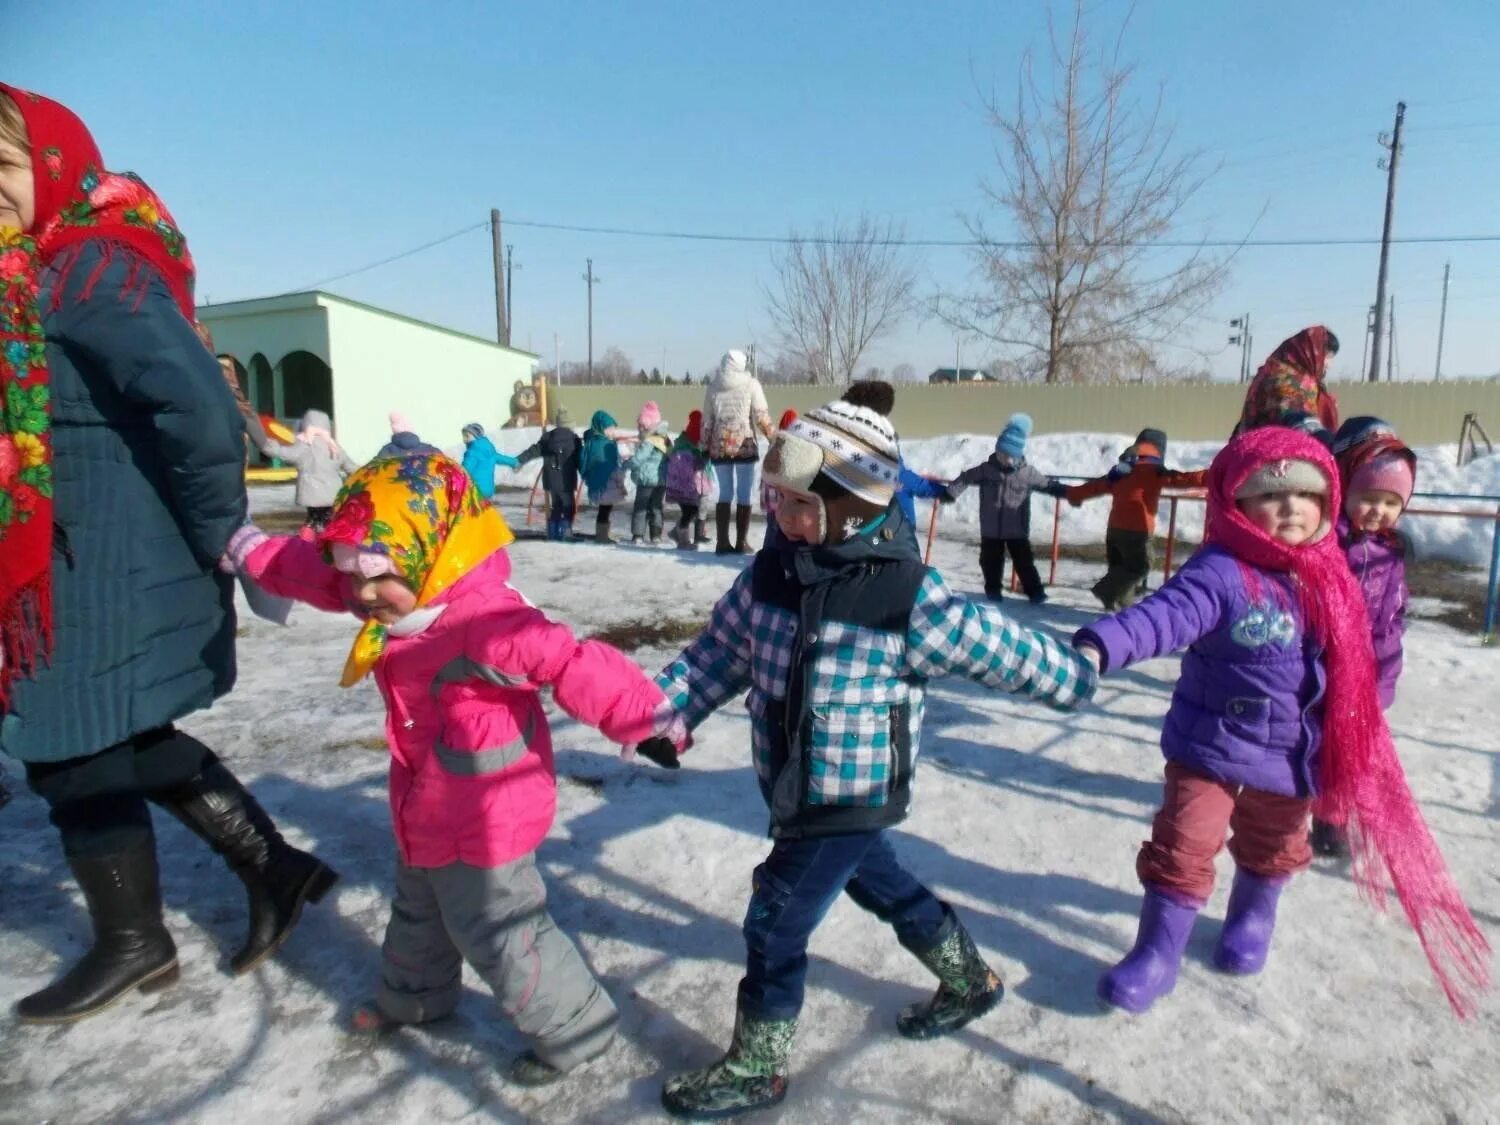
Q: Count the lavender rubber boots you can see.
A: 2